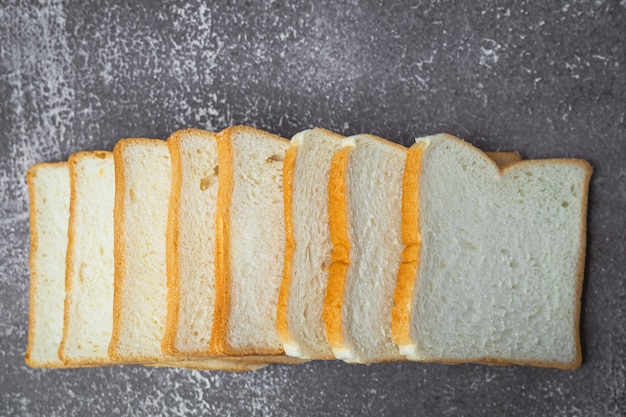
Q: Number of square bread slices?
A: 8